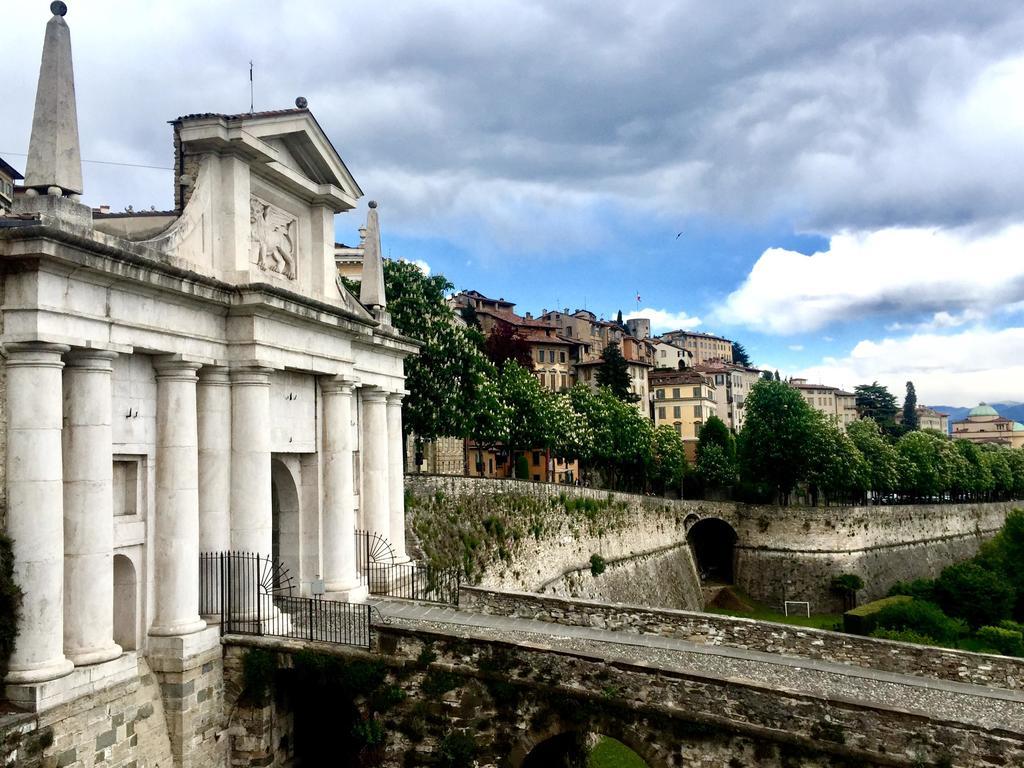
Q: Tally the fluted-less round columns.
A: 8